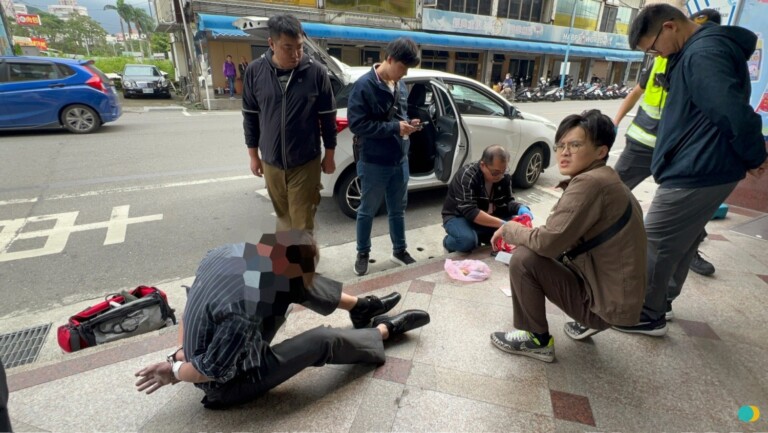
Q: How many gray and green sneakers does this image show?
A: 2